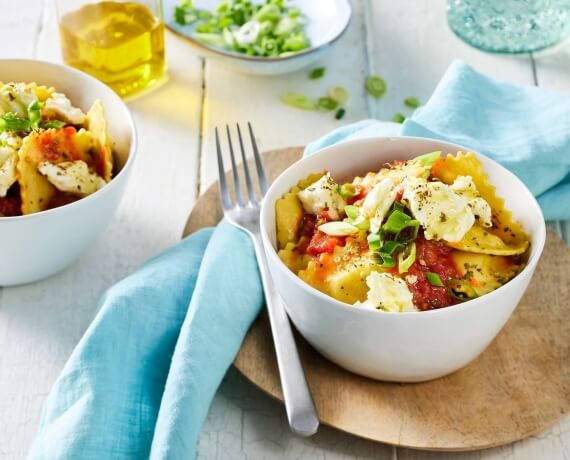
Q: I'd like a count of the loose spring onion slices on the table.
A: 8